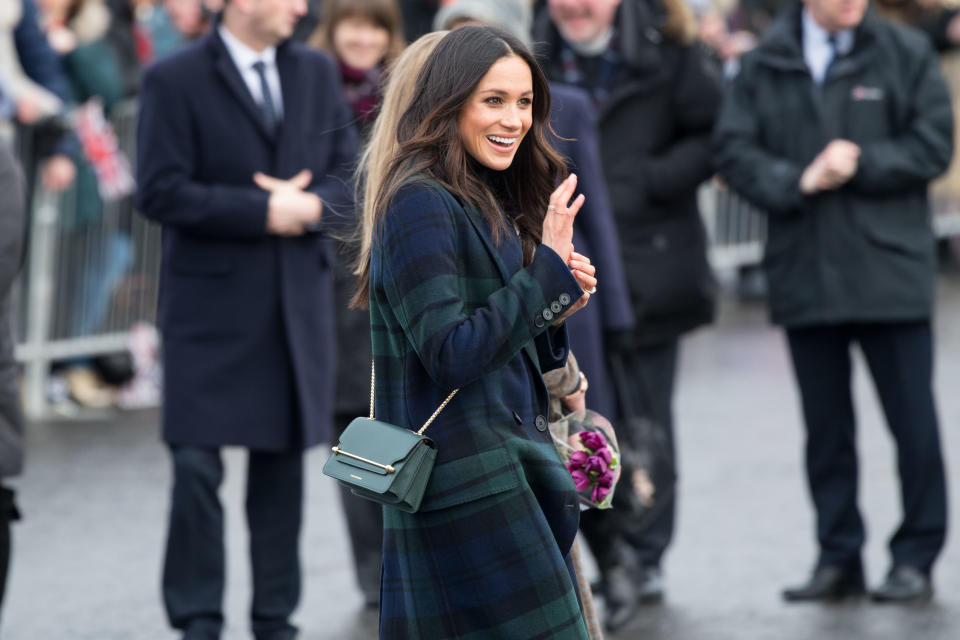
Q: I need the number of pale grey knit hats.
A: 1